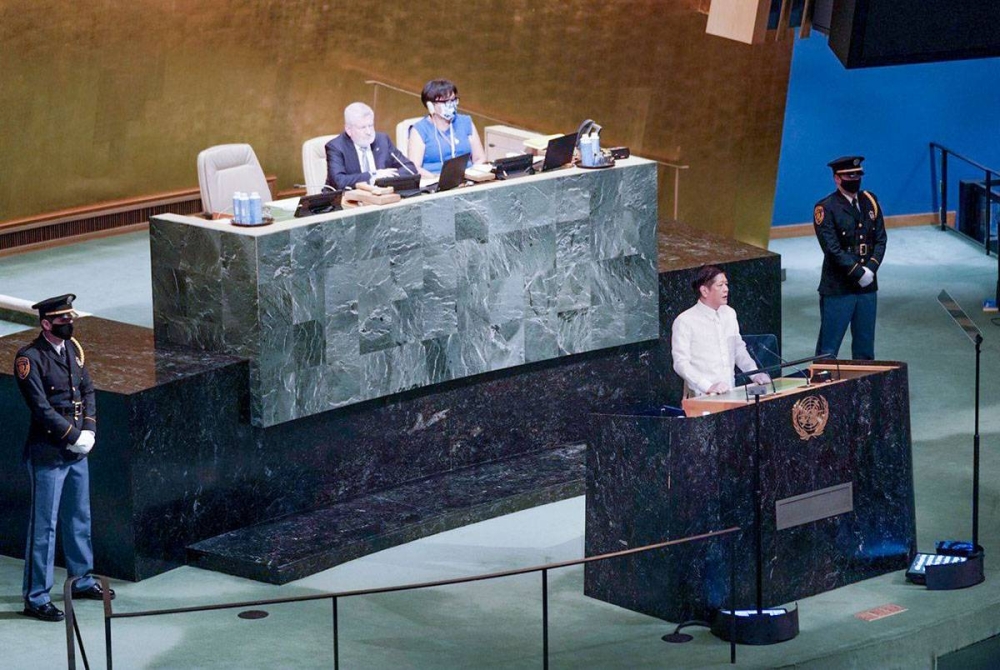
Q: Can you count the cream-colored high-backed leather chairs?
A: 3